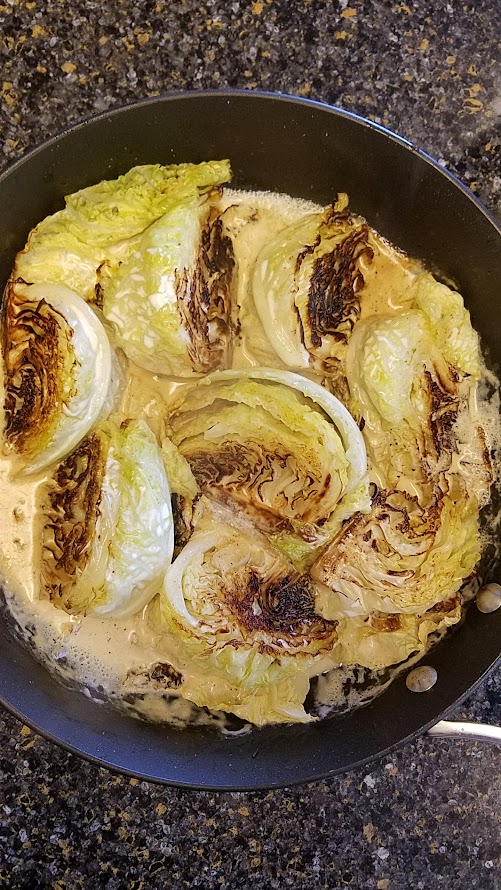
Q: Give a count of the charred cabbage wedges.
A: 8